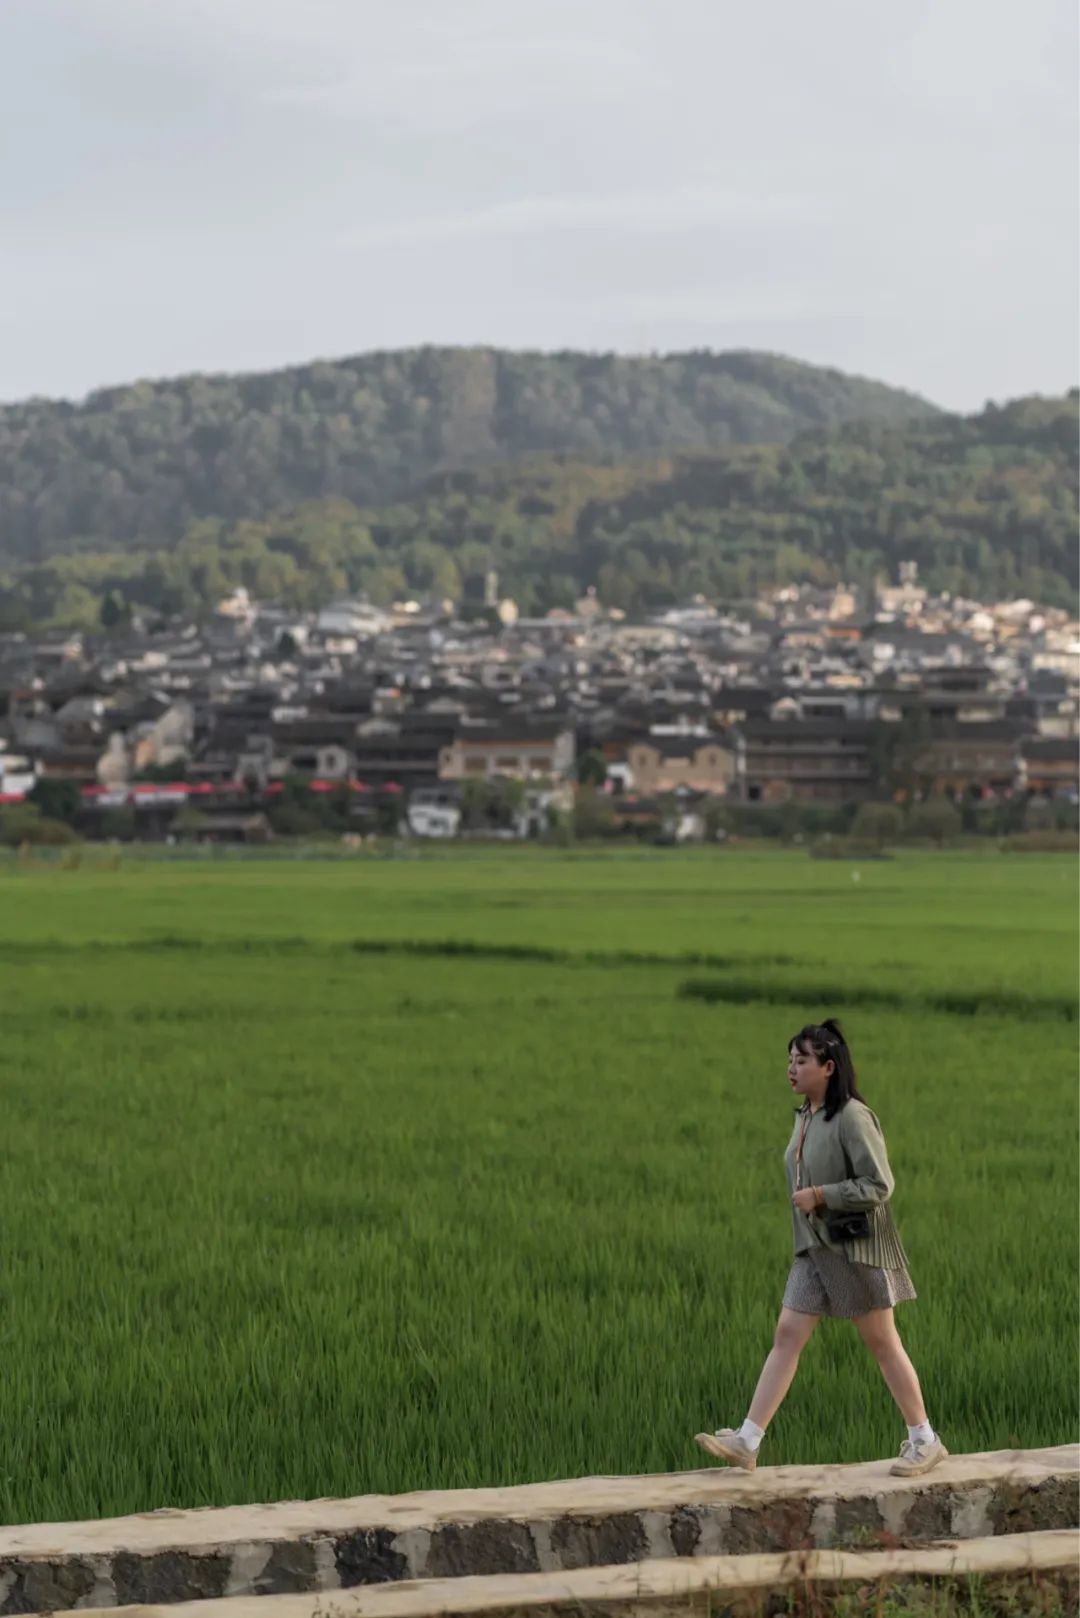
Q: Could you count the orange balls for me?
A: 0